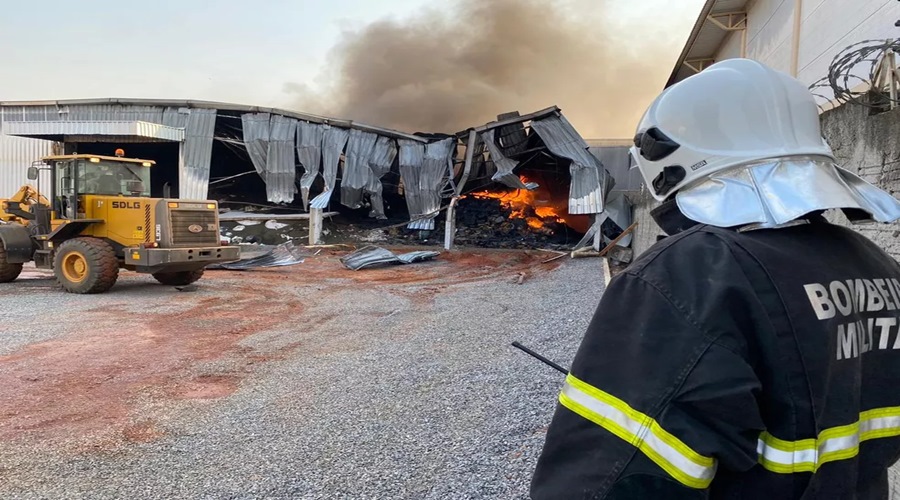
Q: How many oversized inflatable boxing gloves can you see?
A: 0